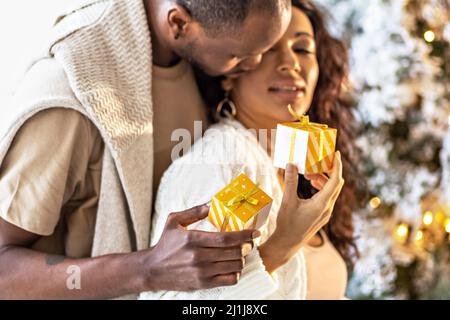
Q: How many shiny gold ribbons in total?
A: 2